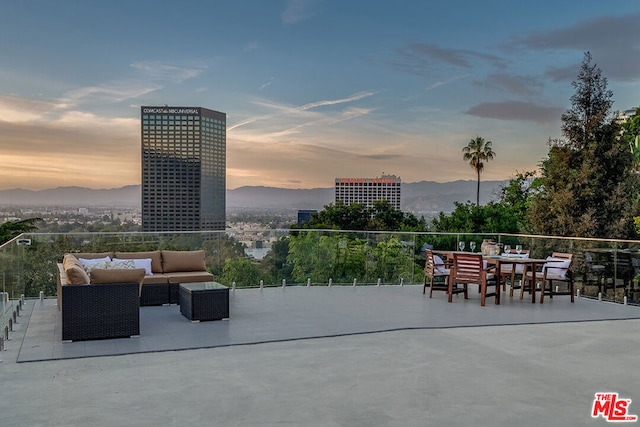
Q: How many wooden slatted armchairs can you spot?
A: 4